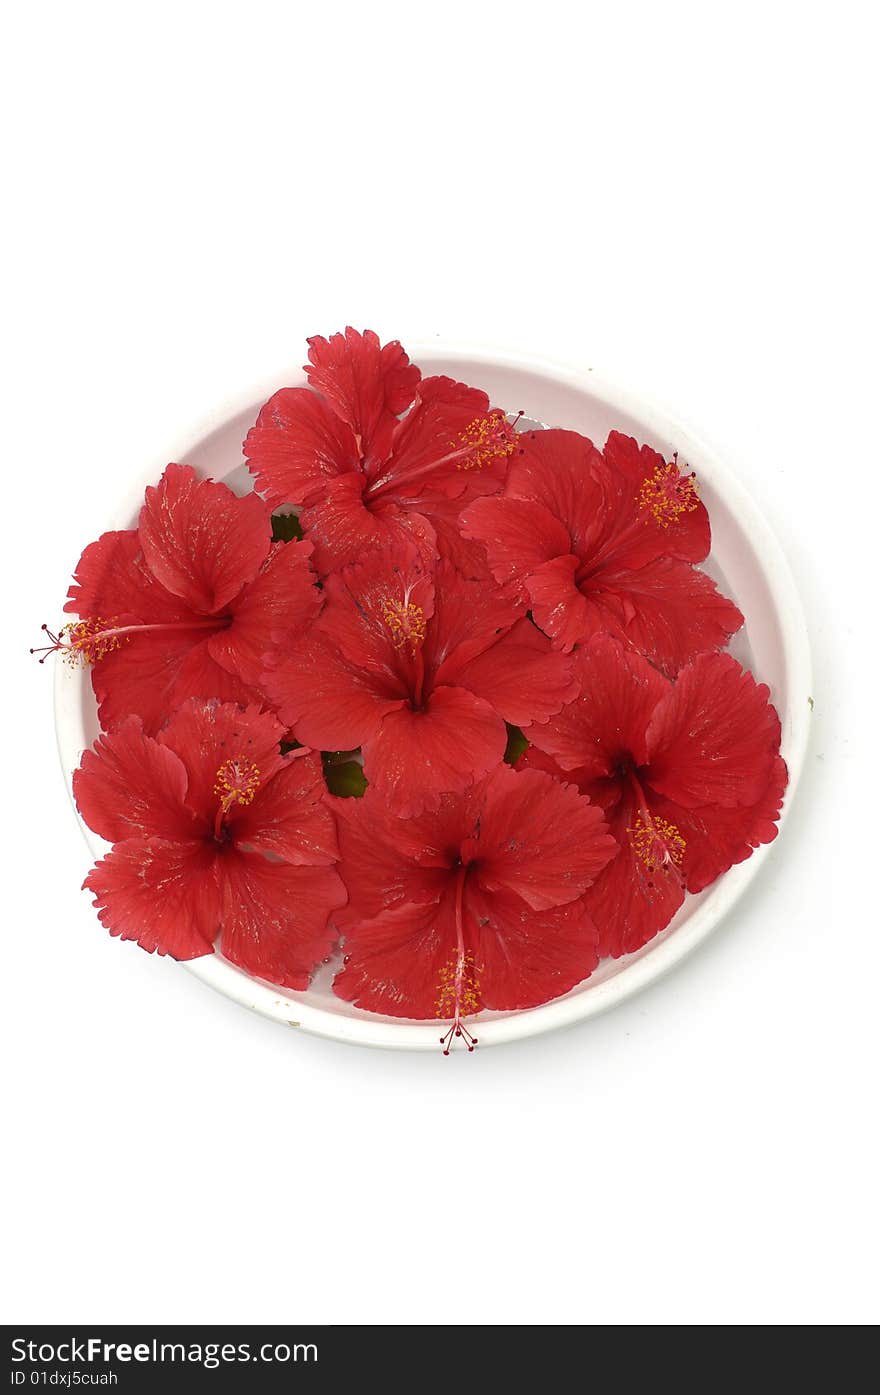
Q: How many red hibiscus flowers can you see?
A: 7